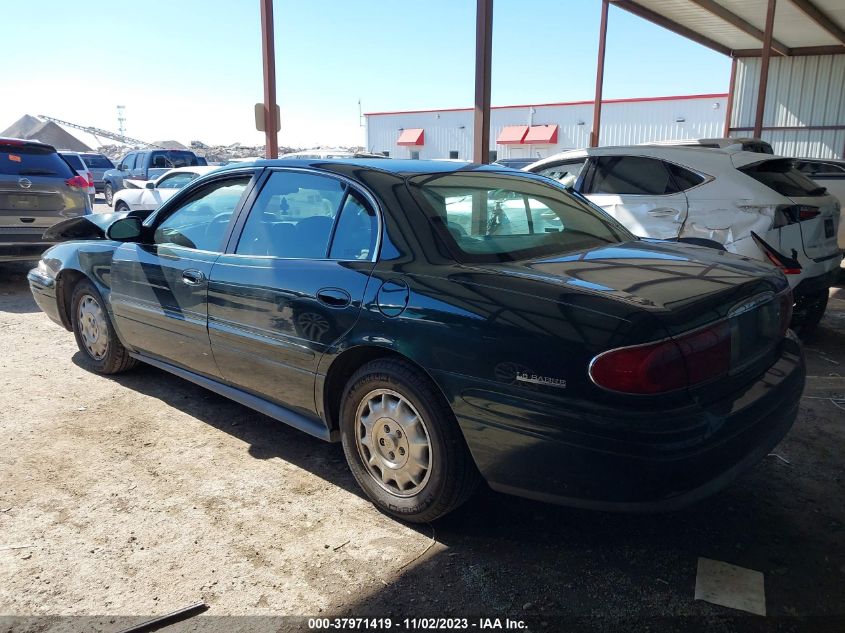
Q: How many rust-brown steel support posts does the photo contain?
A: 5